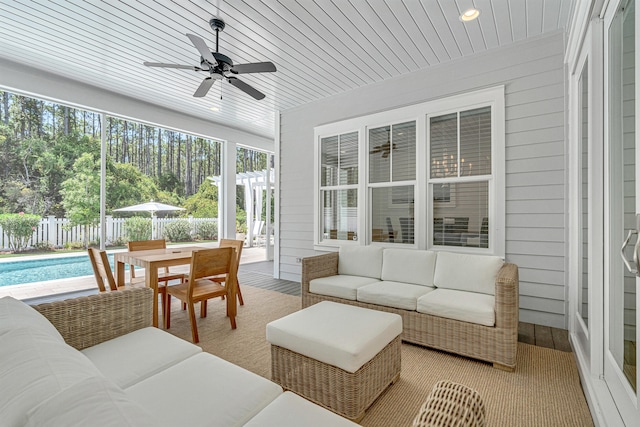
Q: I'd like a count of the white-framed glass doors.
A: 2